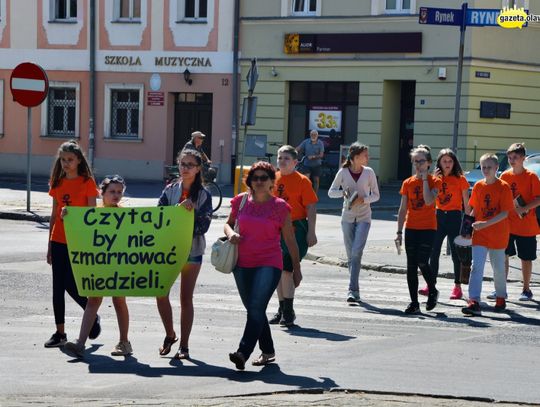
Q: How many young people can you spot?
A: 9